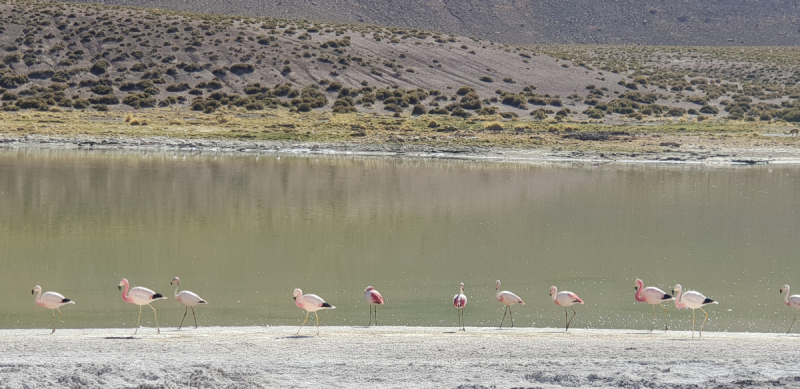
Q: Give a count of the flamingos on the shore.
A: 11